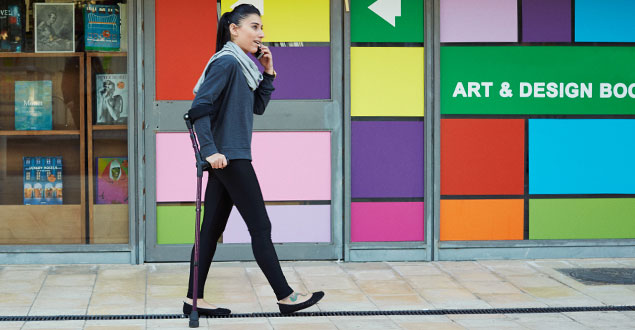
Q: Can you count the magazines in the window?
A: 7